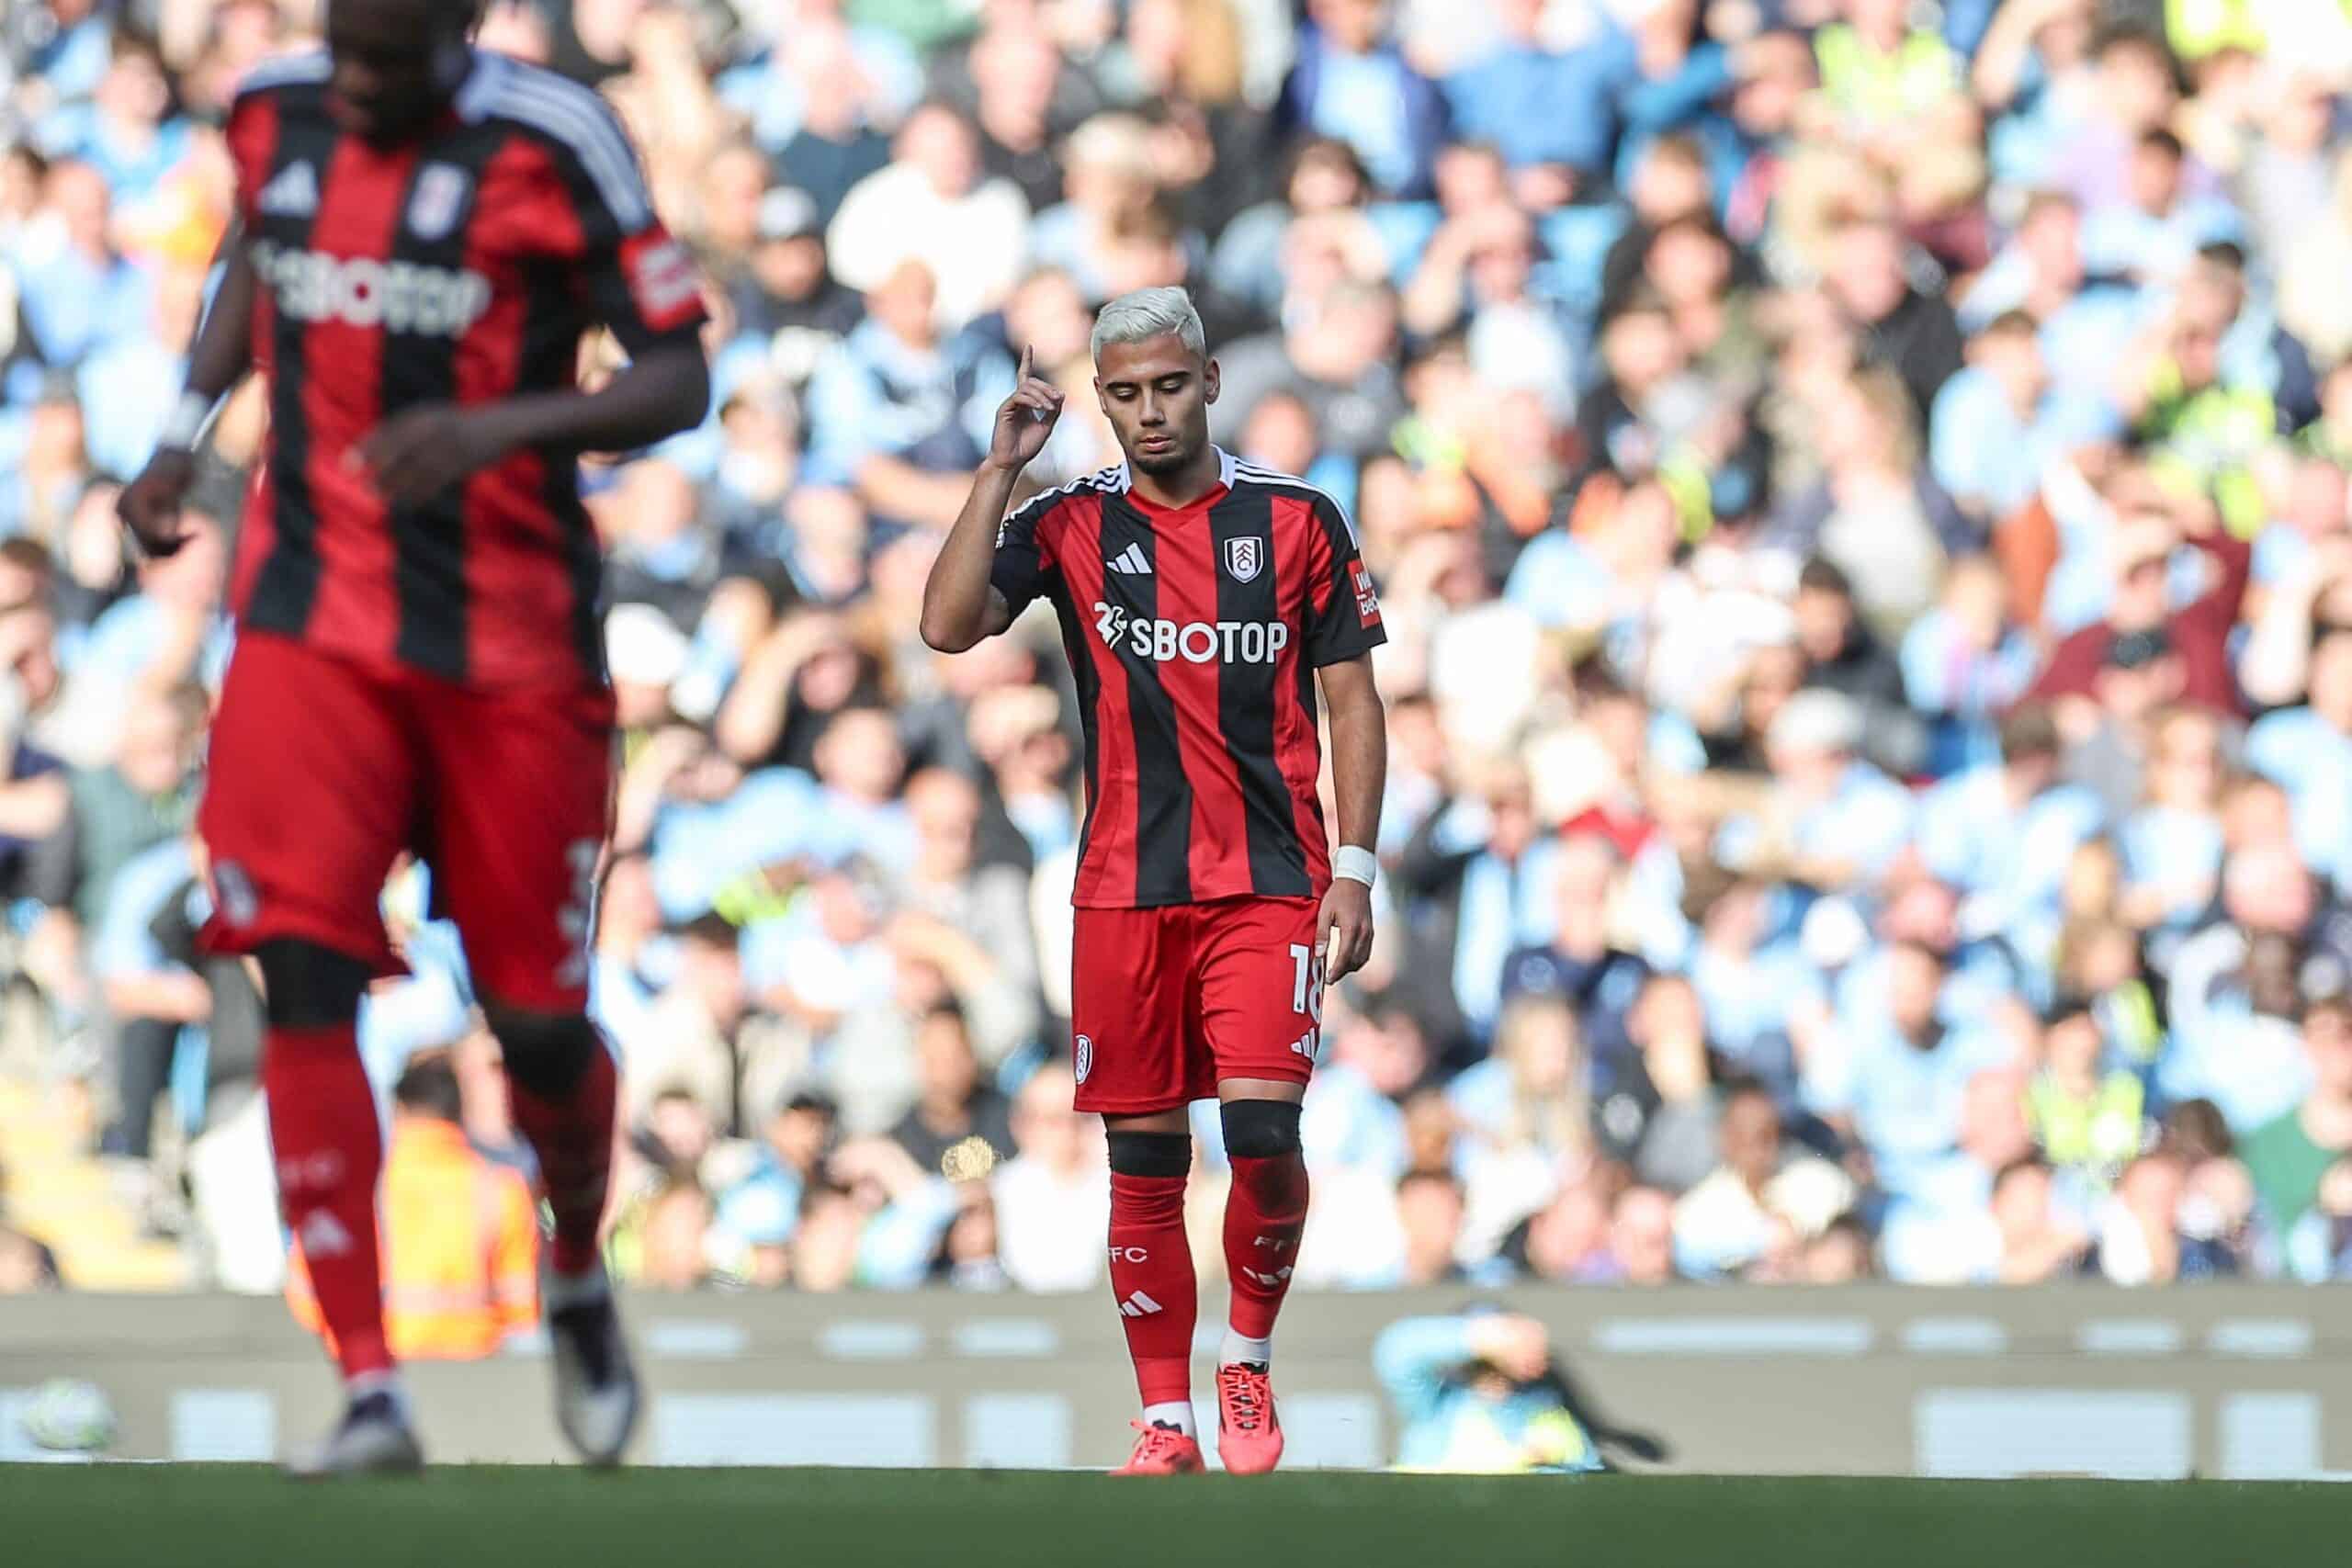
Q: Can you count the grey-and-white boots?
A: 2